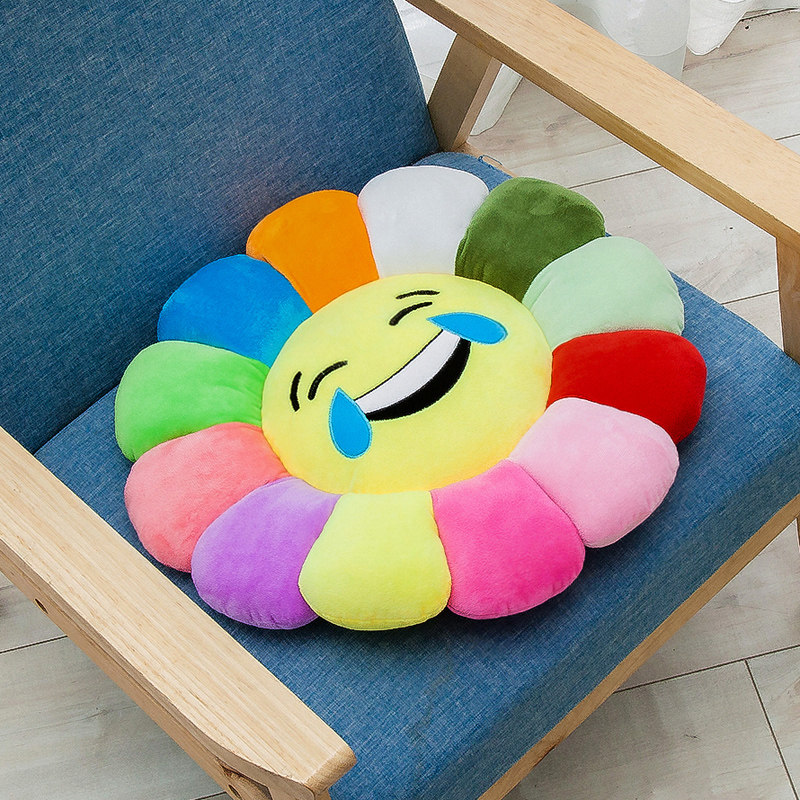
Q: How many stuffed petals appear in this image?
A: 12